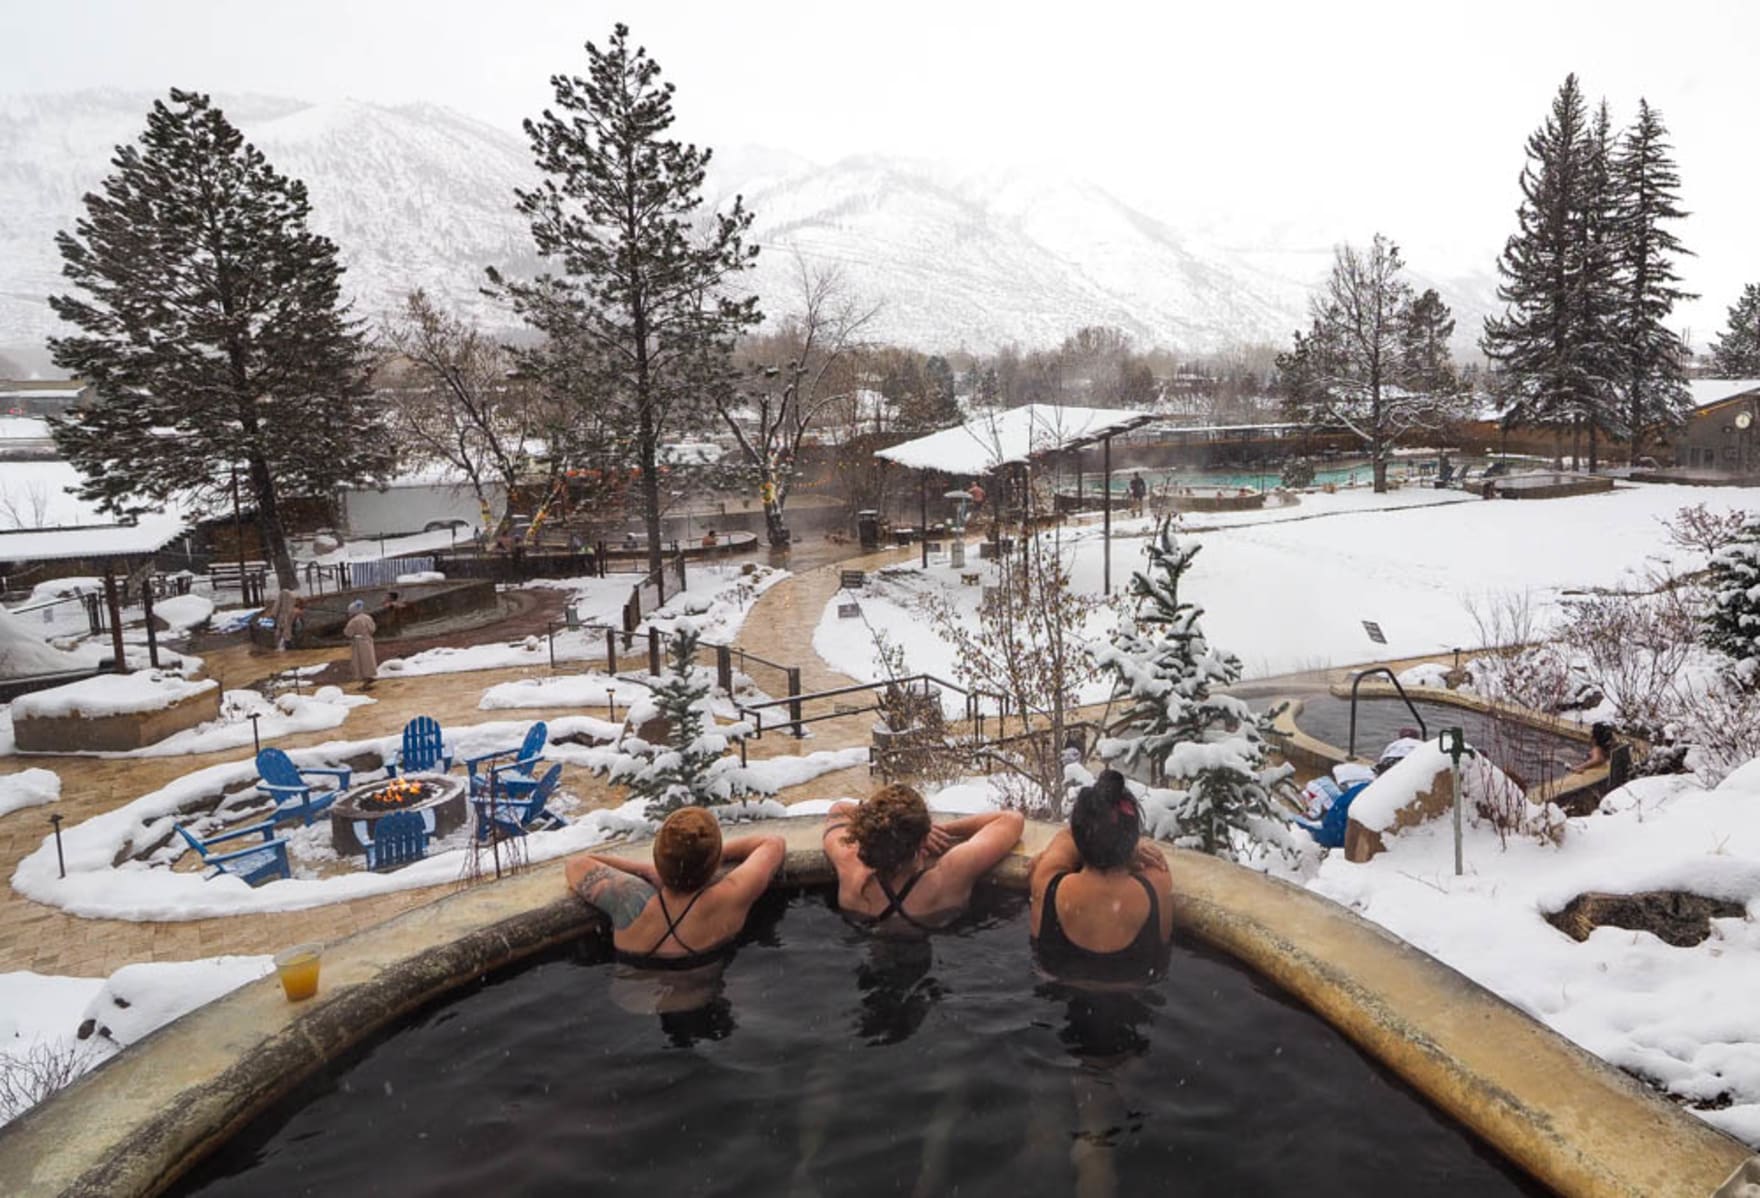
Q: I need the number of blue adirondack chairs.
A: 7